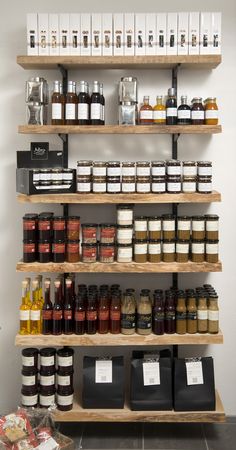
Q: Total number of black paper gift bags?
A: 3